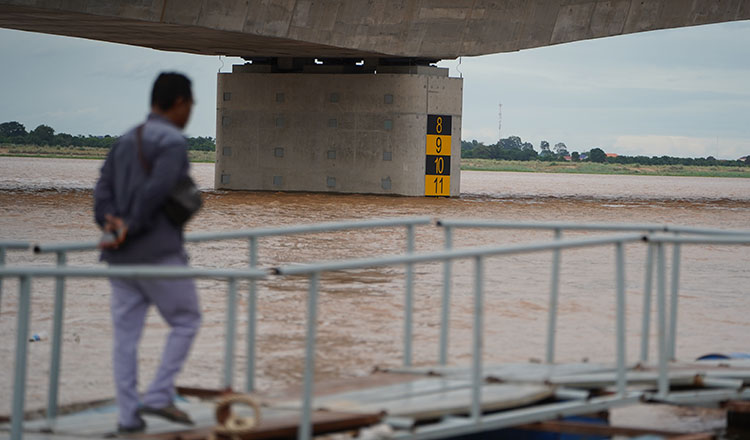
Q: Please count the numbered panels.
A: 4